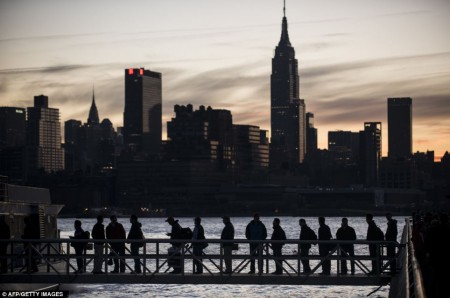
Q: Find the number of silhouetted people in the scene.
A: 14